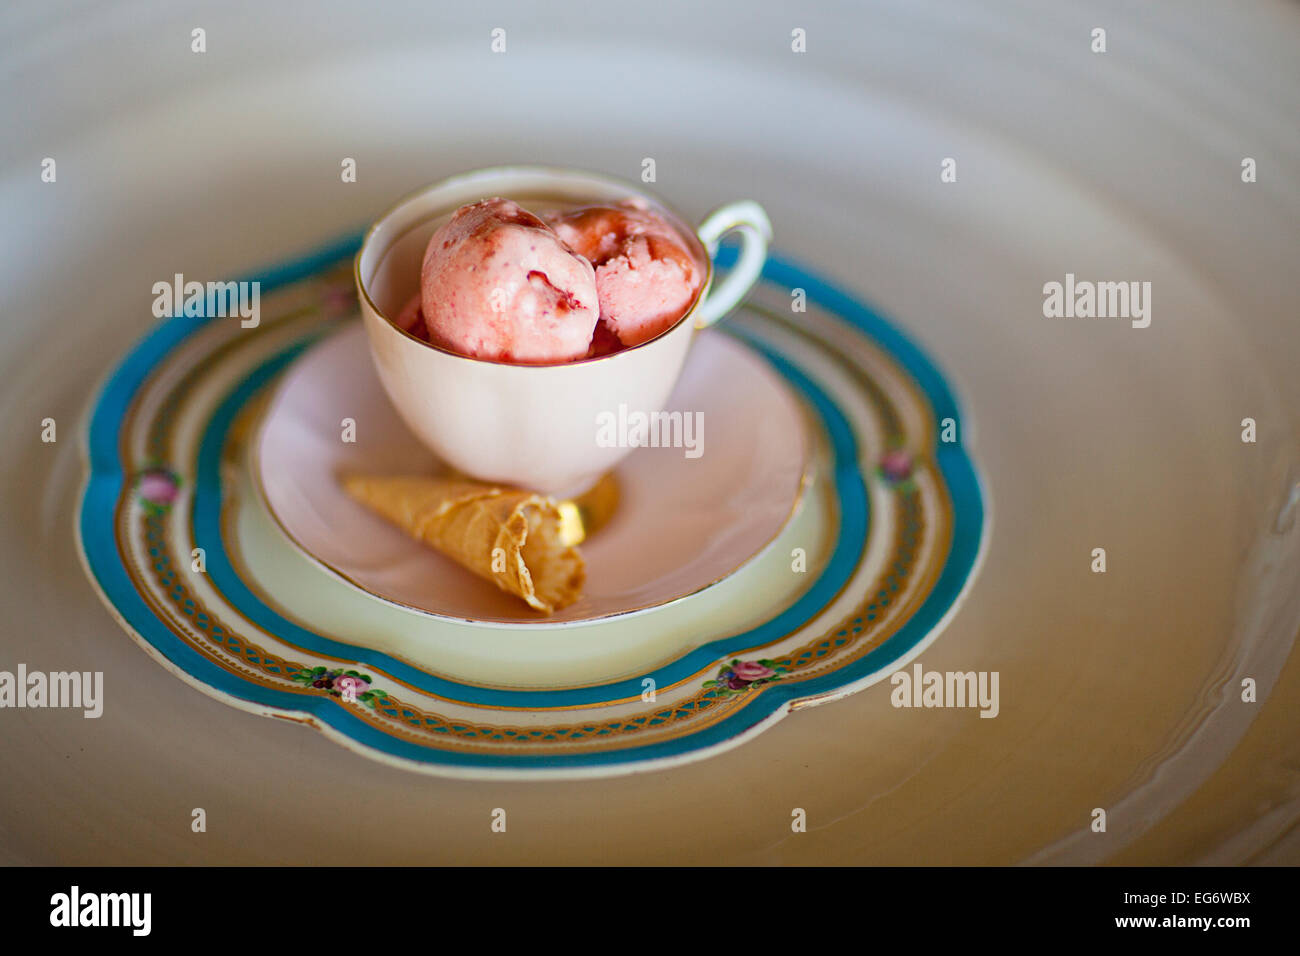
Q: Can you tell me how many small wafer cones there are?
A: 1